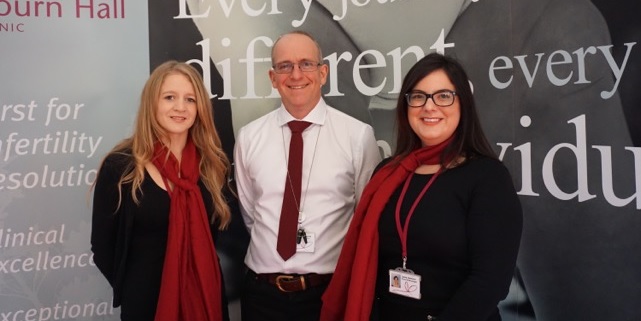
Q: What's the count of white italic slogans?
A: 3